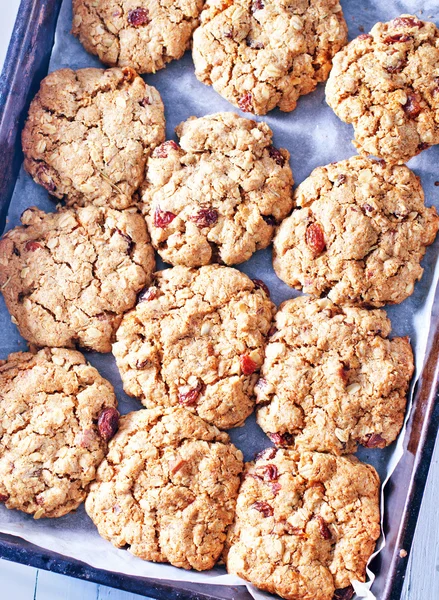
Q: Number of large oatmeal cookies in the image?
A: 12